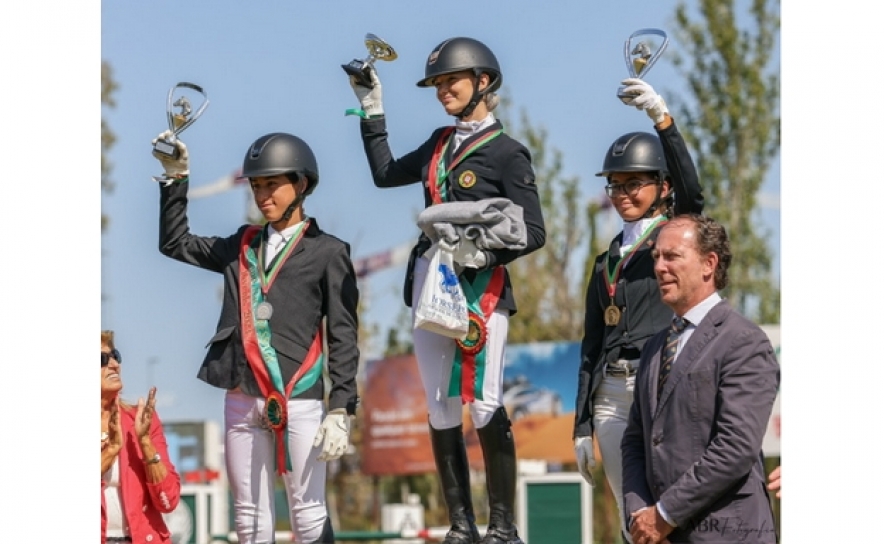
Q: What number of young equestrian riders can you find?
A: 3